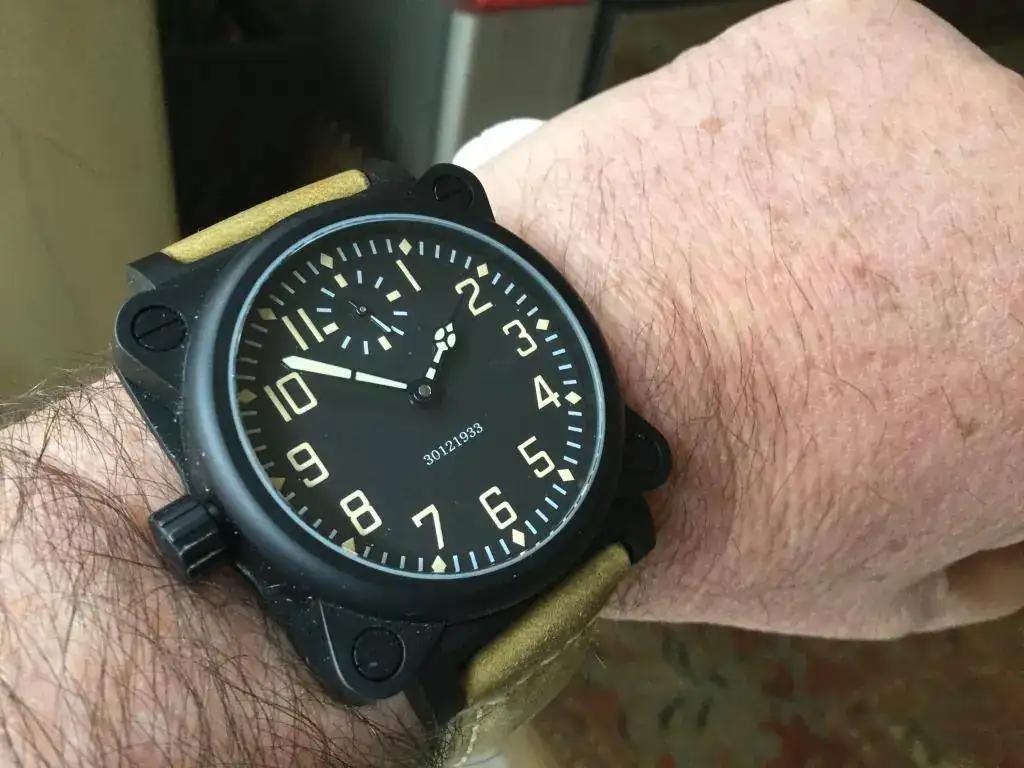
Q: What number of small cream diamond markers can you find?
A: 12